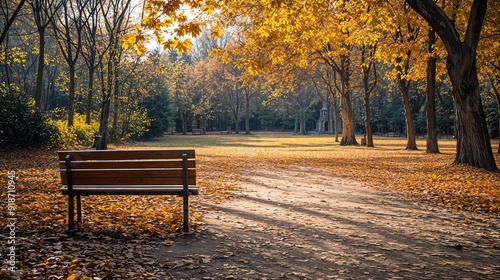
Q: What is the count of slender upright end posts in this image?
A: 2